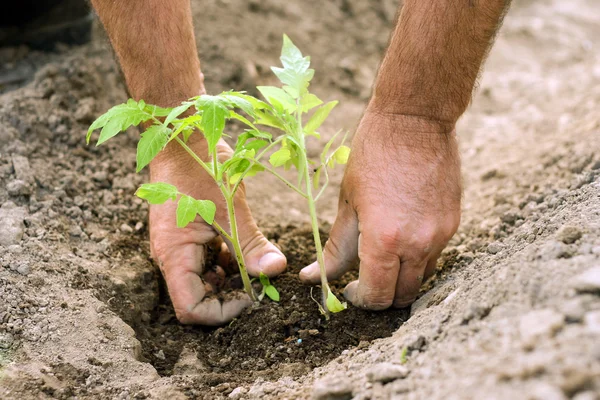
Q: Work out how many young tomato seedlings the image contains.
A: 2